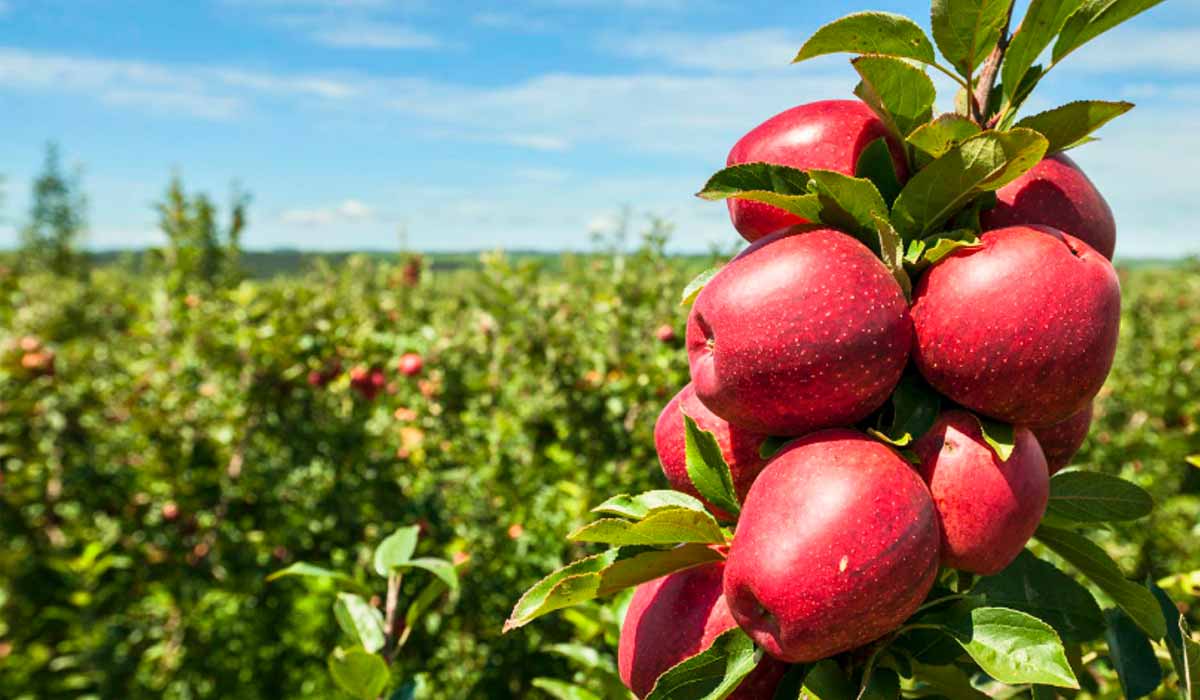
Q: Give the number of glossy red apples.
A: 9